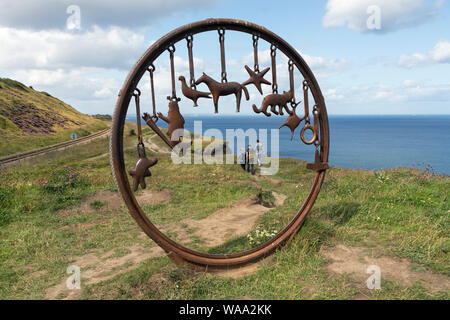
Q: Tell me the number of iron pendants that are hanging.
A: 10